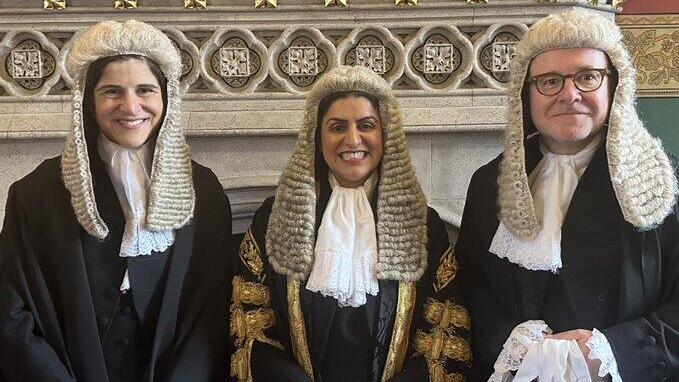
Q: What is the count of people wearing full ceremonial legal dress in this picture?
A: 3